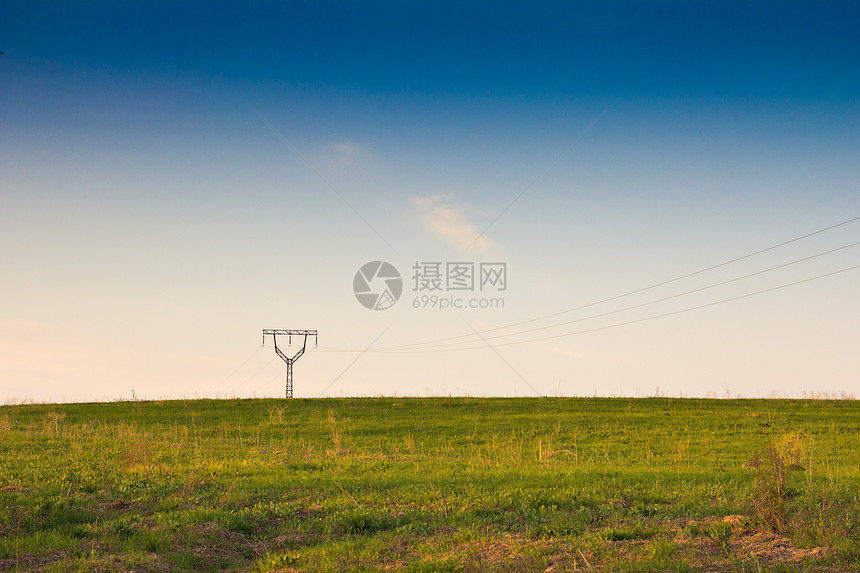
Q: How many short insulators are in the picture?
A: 3